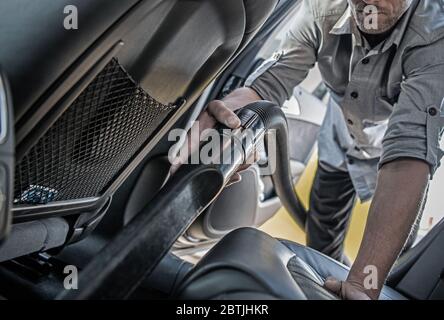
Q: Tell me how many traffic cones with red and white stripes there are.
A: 0